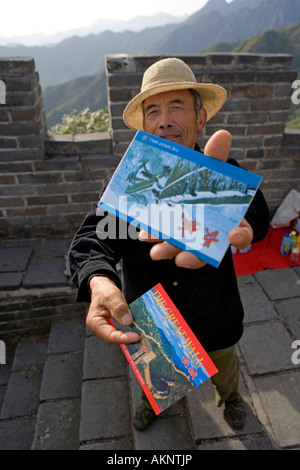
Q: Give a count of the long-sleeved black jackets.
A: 1